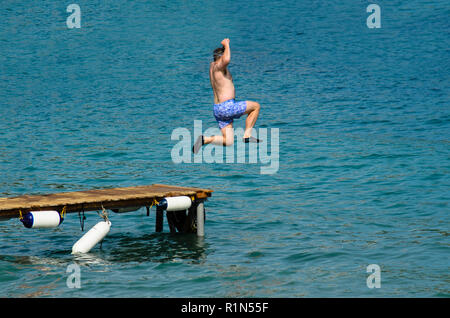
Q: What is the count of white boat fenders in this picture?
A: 3